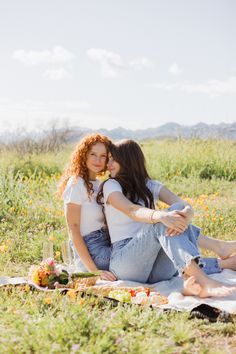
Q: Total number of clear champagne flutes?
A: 2